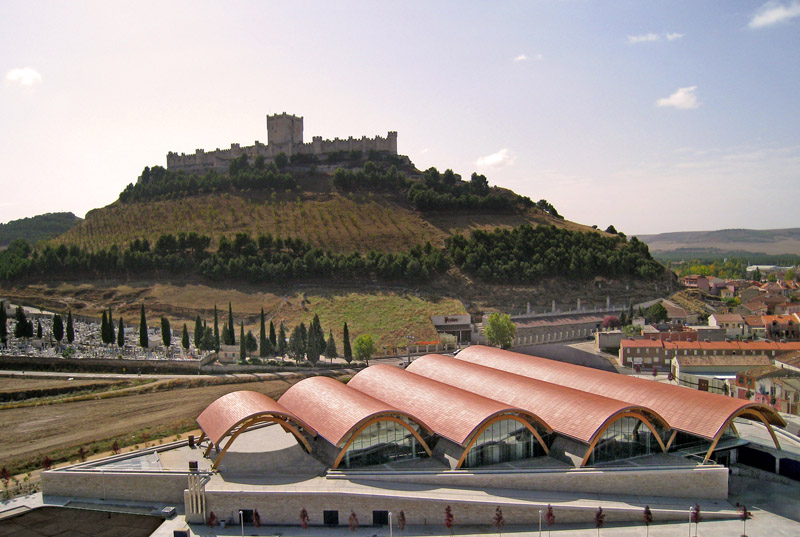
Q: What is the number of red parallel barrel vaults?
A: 5